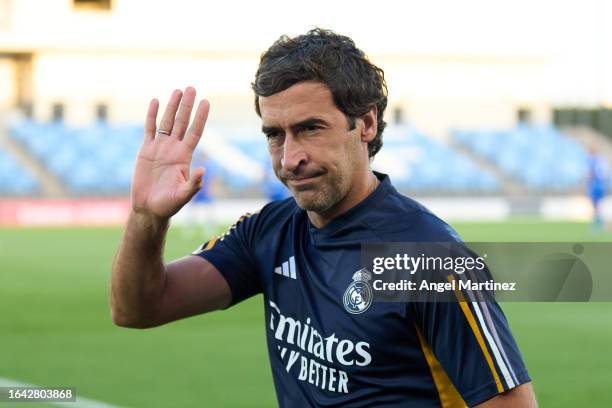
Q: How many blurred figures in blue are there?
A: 3